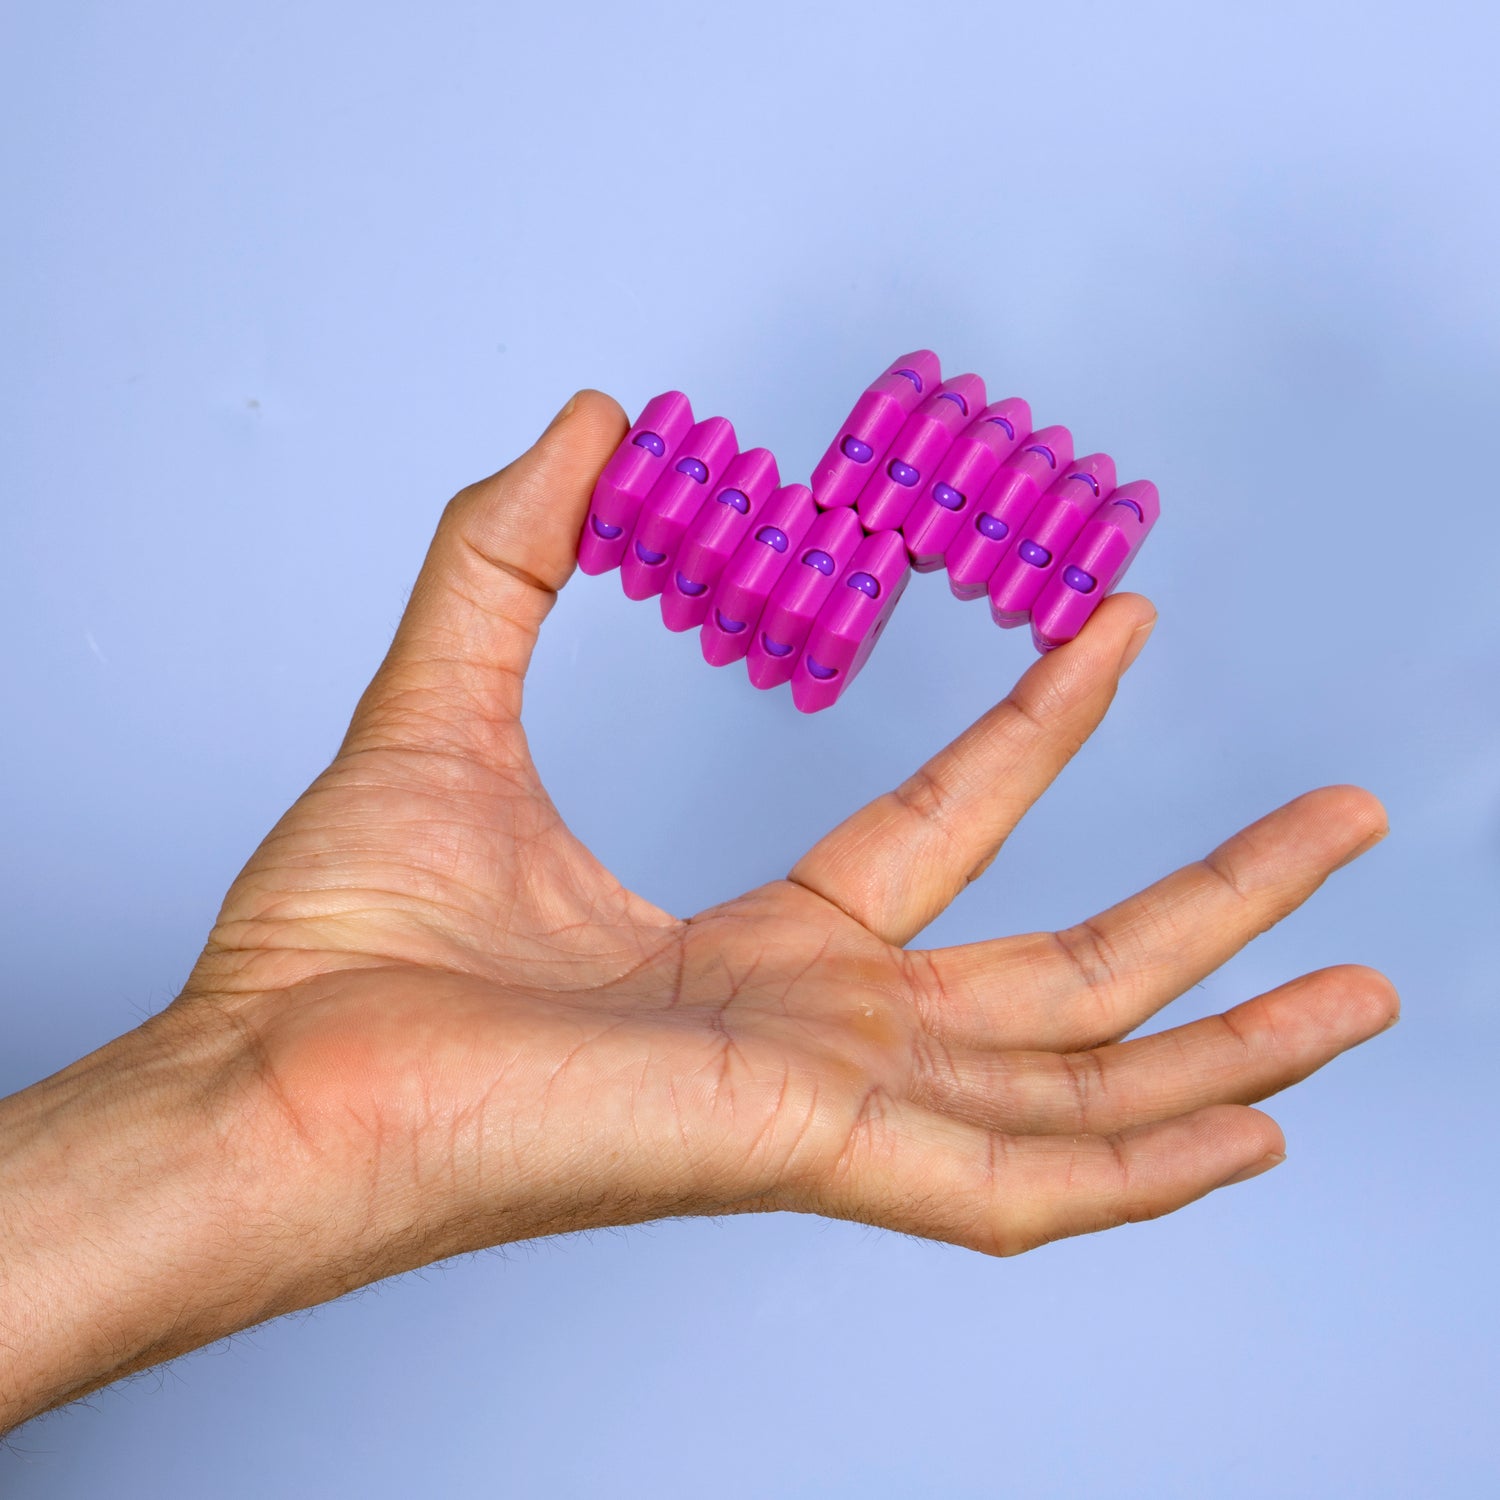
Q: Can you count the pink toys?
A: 12